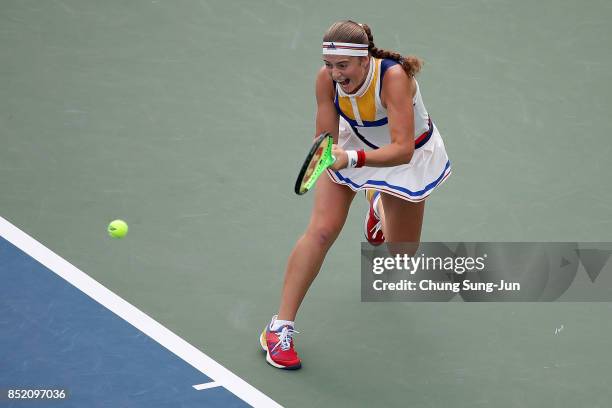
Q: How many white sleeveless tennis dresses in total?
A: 1